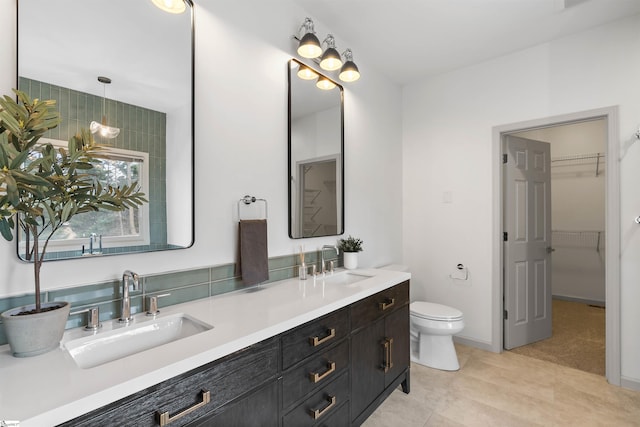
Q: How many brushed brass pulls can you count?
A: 7